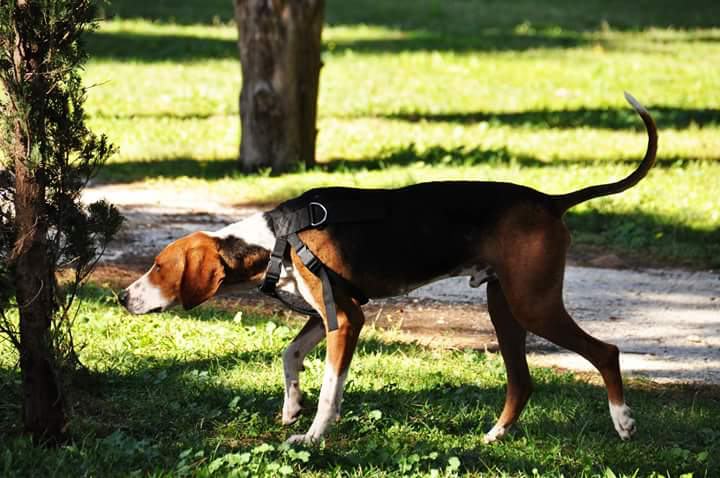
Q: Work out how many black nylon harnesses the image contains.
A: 1